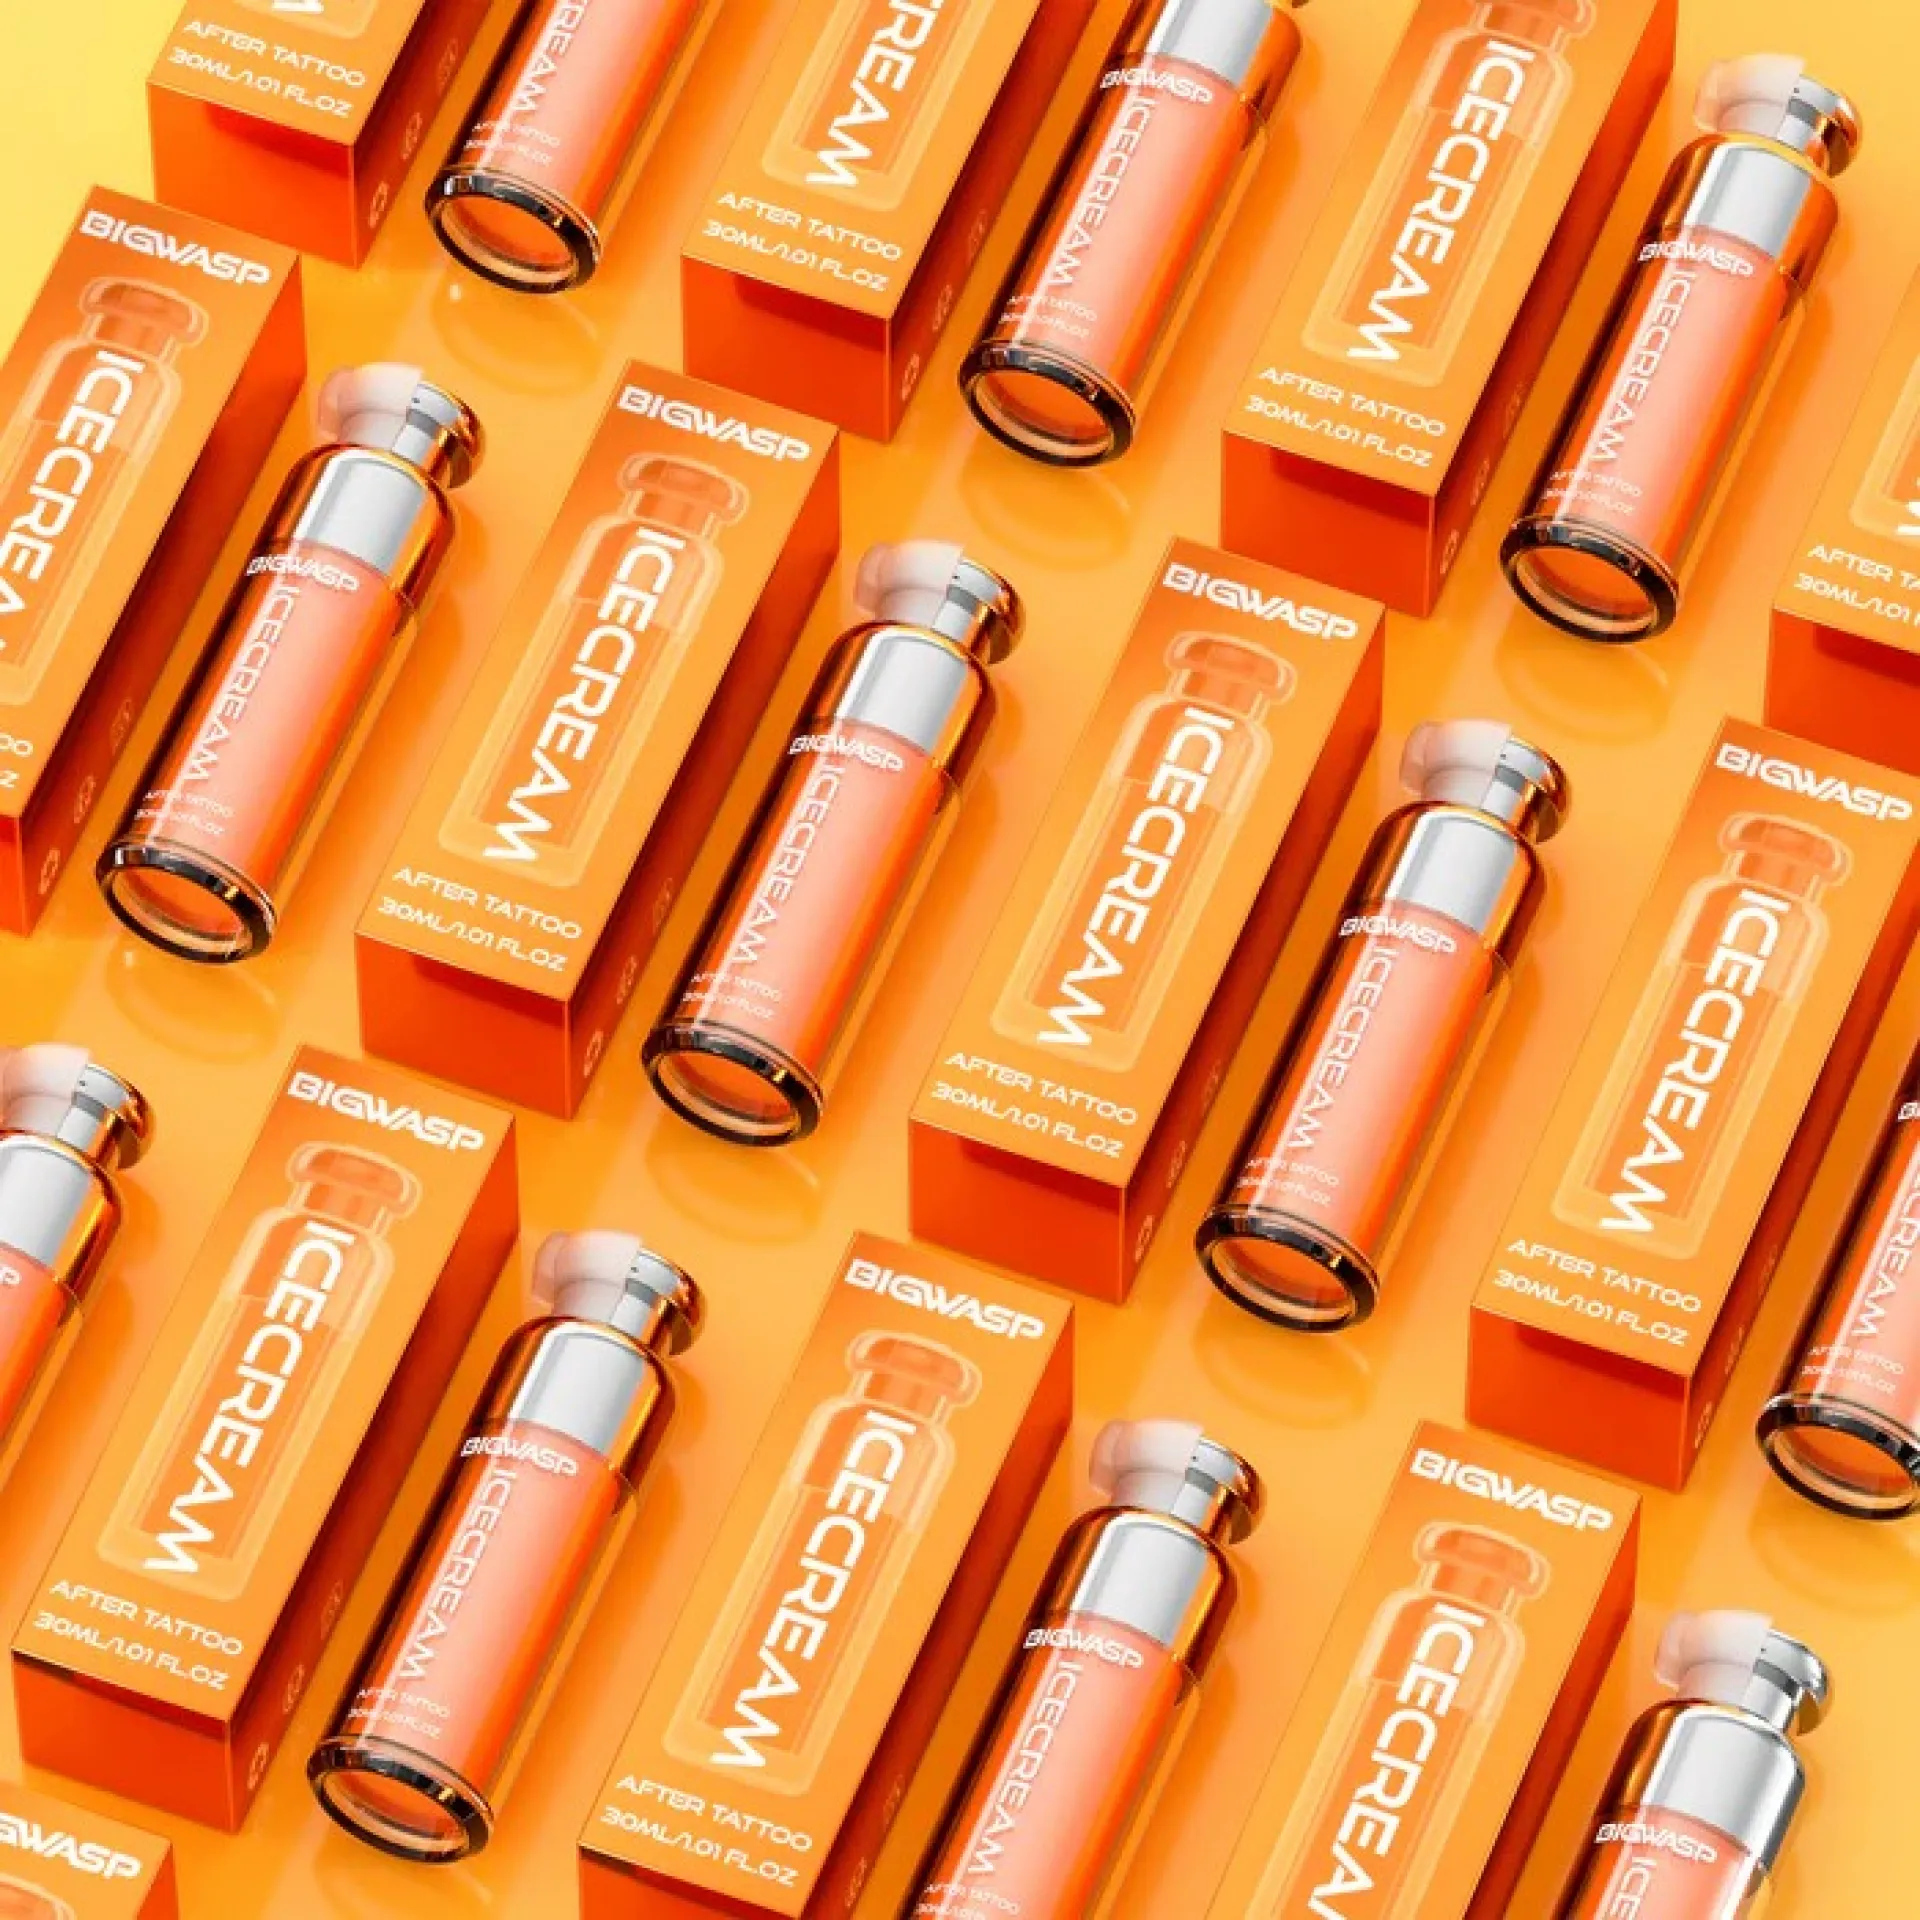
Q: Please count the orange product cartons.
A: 12